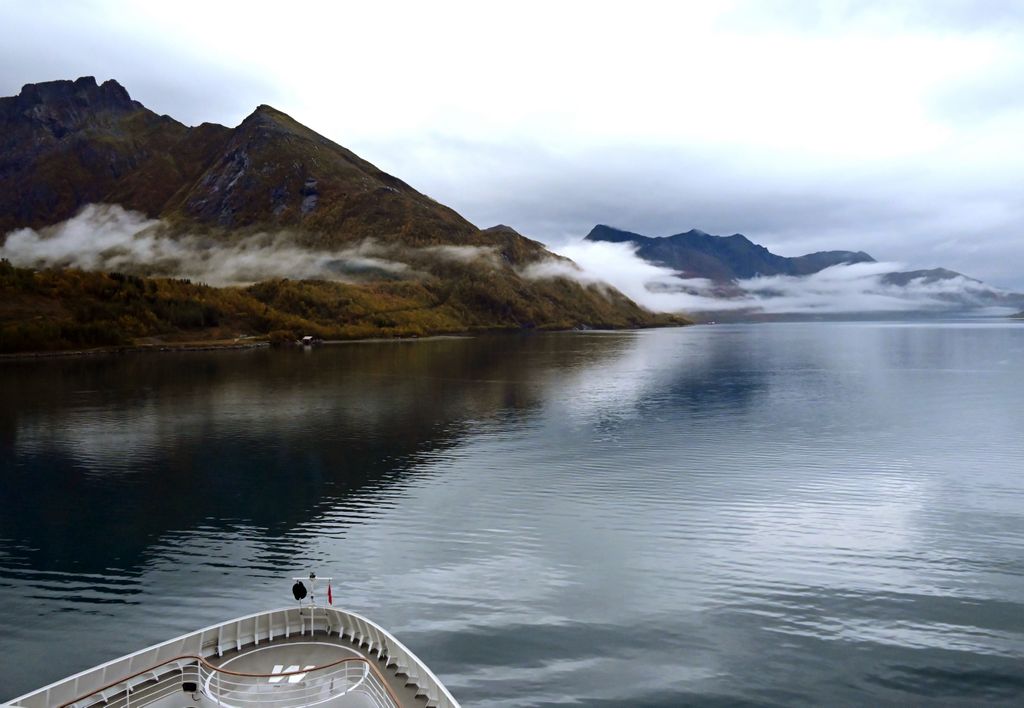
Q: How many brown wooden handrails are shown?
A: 1